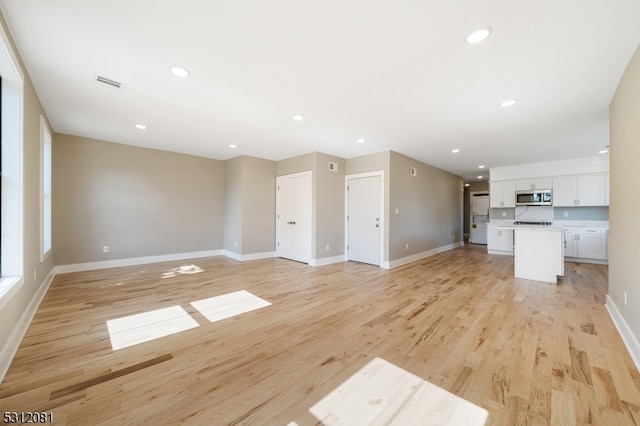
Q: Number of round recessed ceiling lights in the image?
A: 12